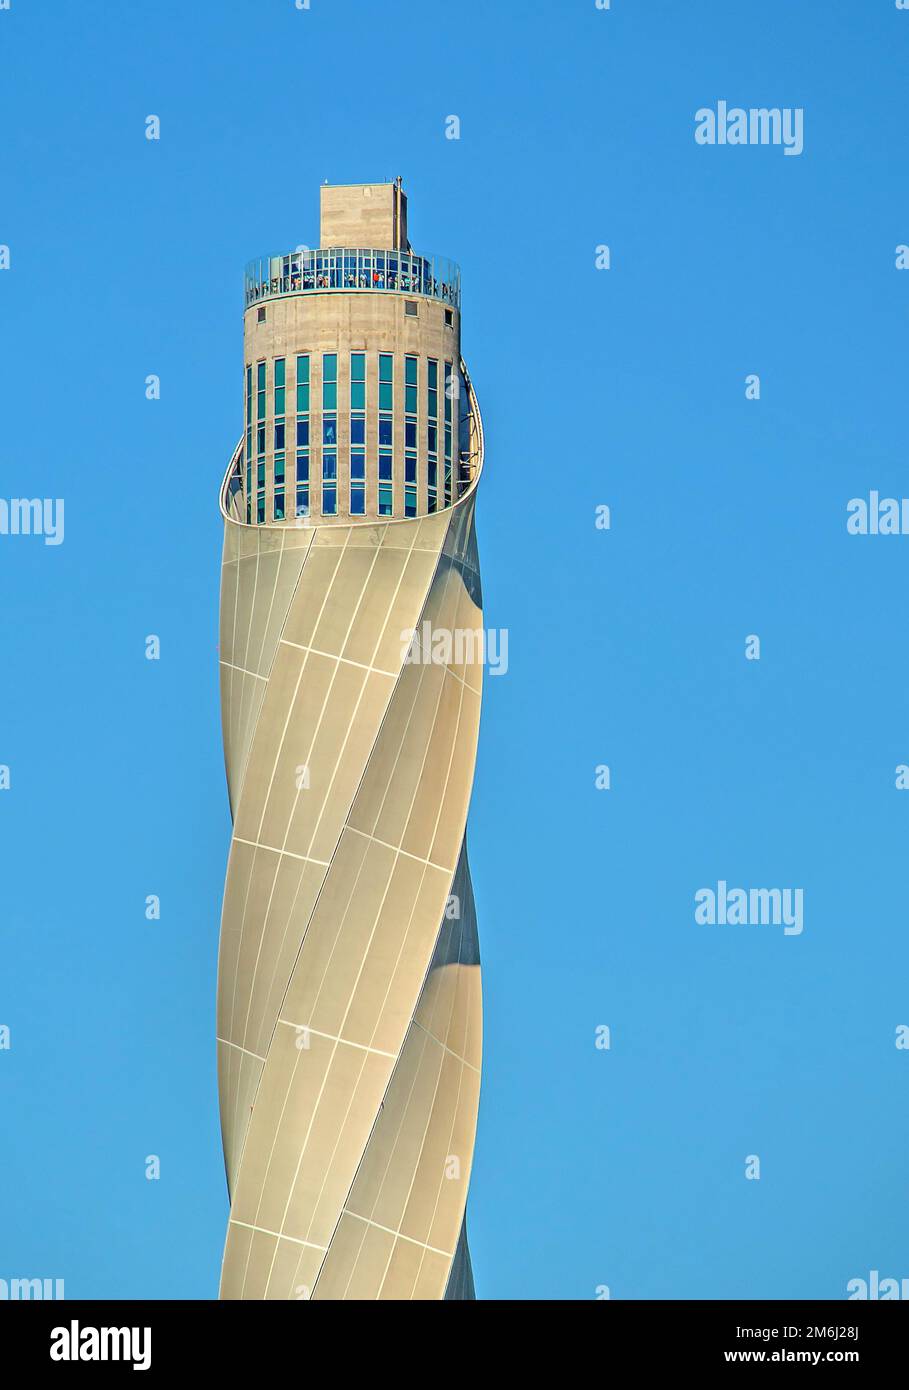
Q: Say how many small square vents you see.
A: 3